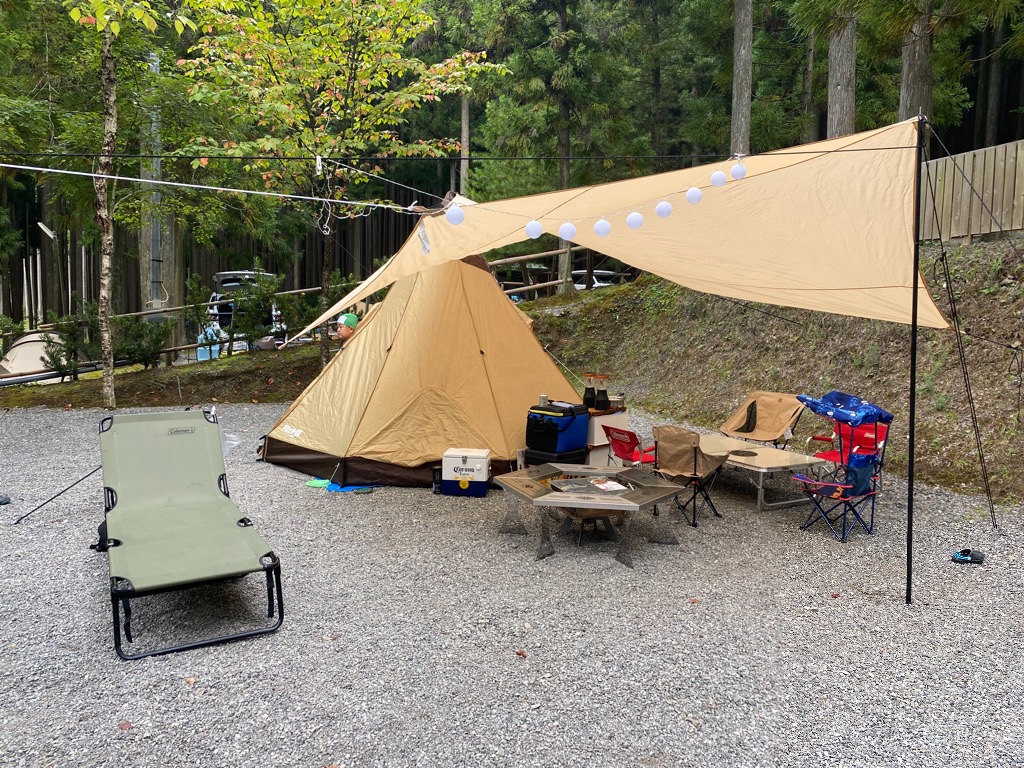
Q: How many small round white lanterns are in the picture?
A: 9